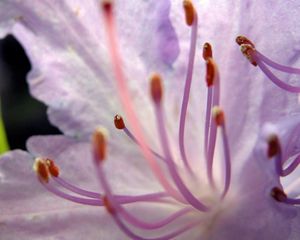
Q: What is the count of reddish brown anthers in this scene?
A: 14